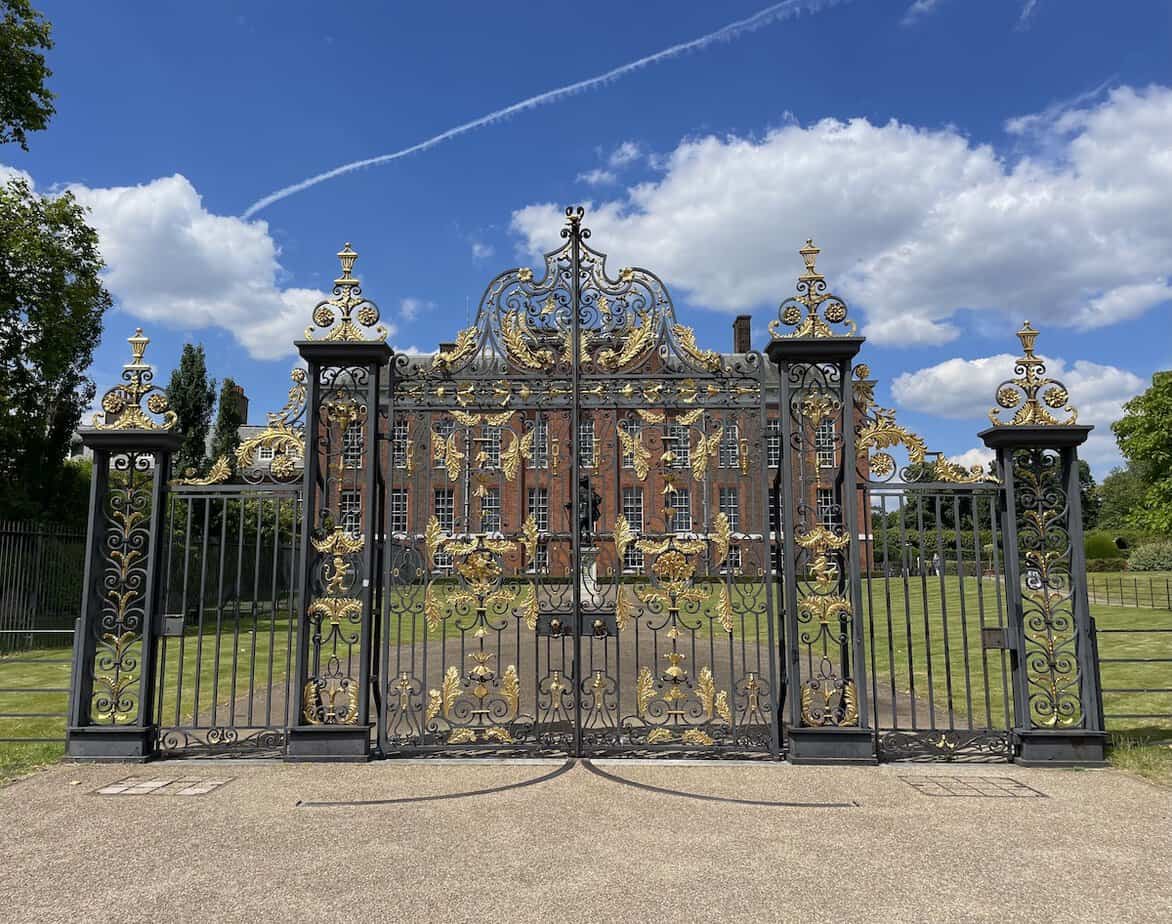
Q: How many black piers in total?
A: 4